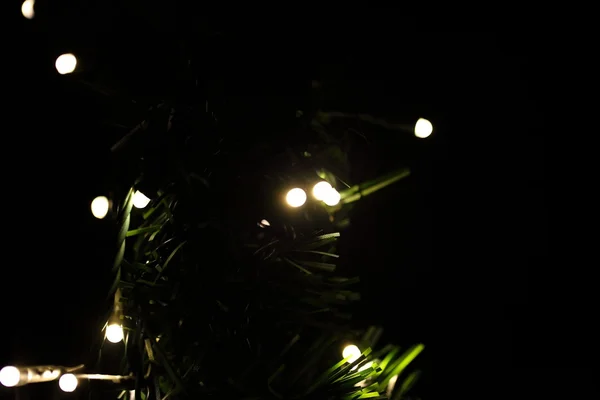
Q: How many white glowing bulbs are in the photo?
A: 12